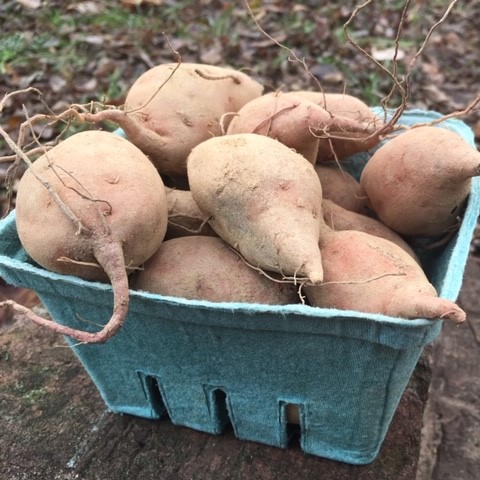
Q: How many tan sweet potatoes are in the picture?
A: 11